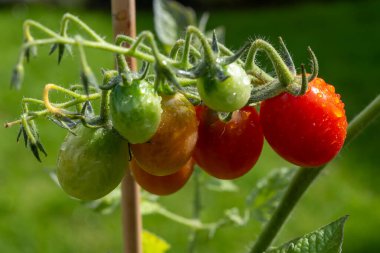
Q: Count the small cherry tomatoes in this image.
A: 7